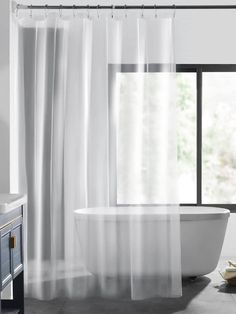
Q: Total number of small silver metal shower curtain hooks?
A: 12